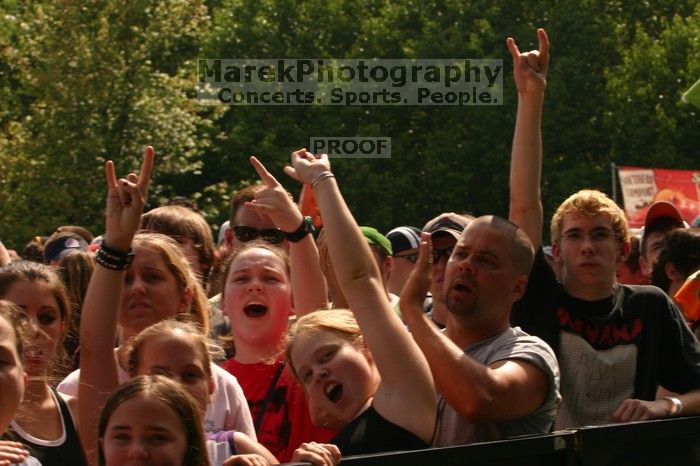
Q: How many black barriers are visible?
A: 1